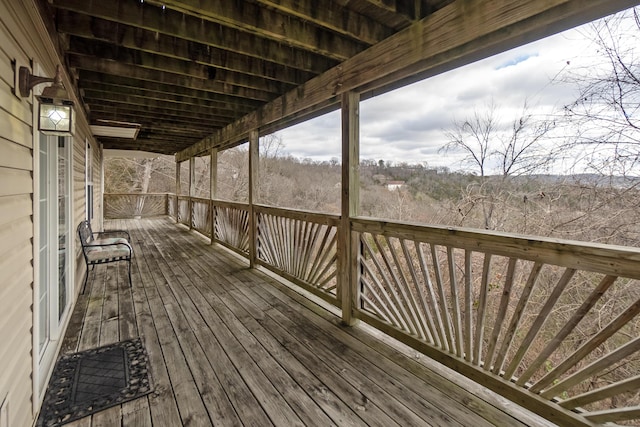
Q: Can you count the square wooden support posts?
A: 5